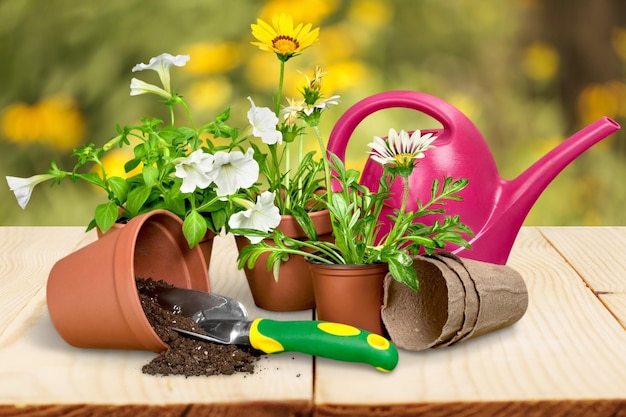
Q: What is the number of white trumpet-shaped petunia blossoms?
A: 7